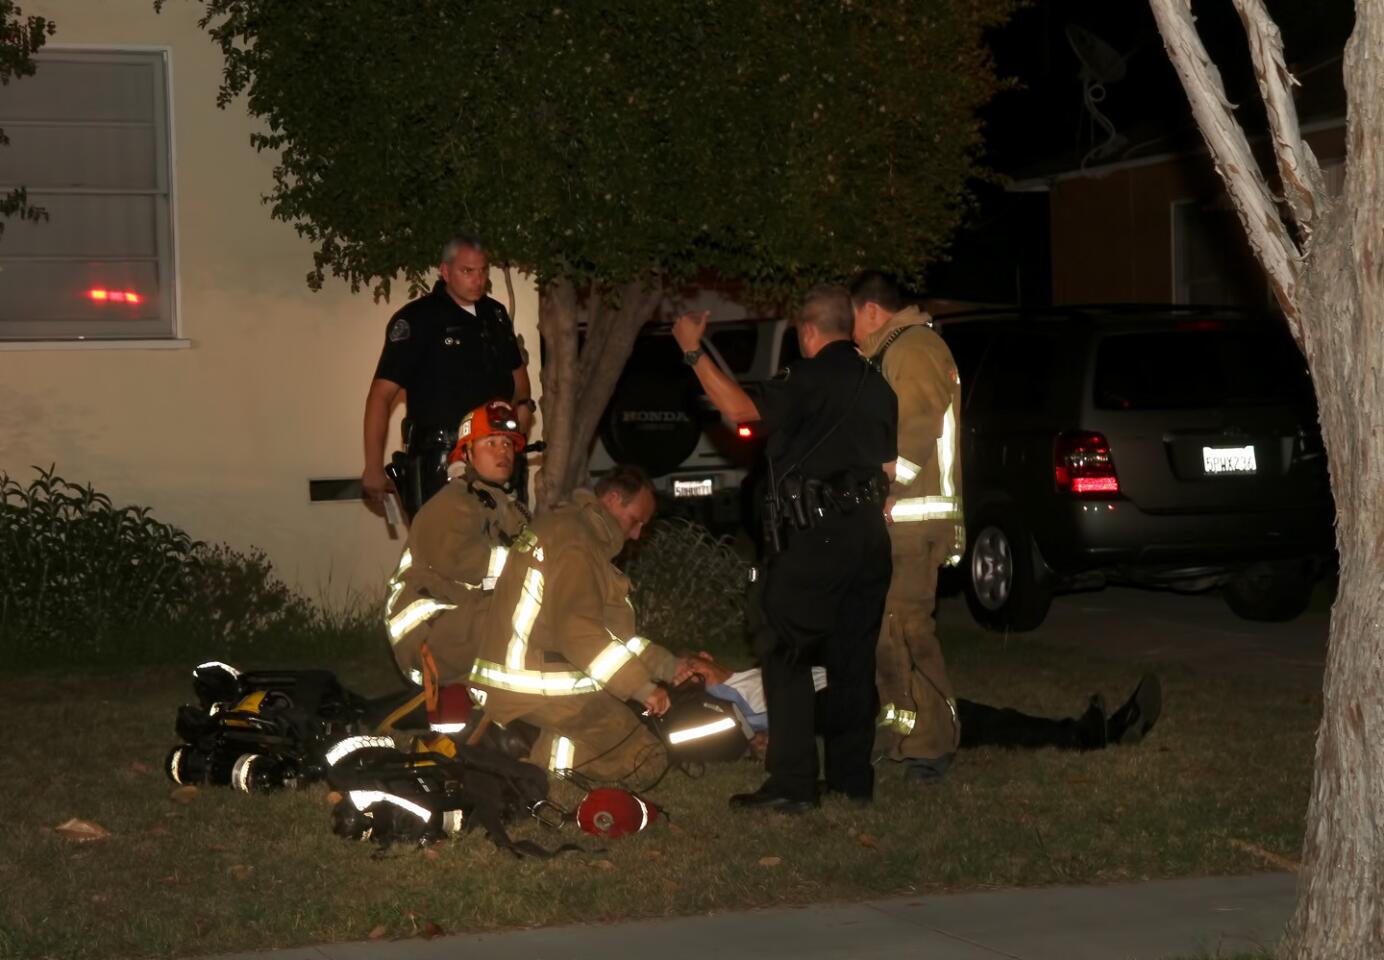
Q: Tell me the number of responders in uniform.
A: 5